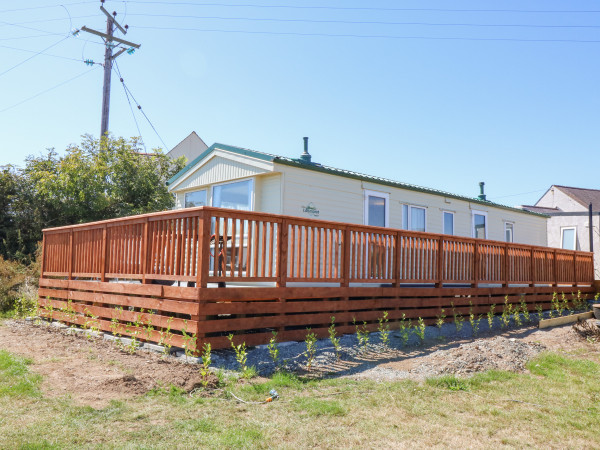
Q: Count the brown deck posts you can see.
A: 15